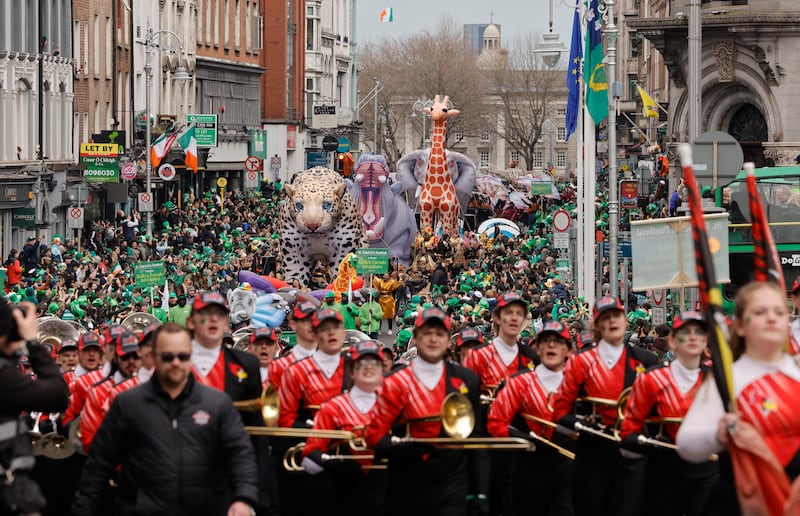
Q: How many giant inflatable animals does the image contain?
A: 4